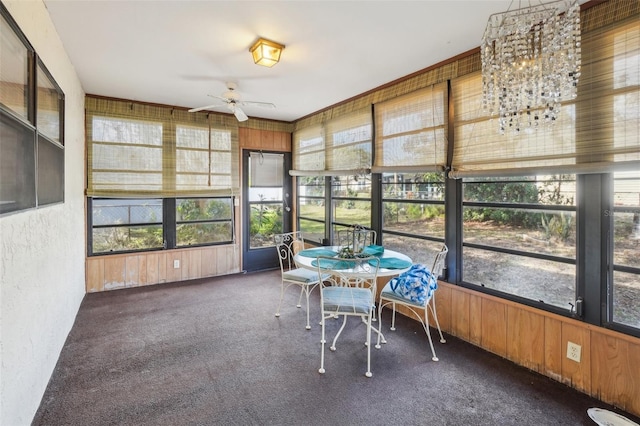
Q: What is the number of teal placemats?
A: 4